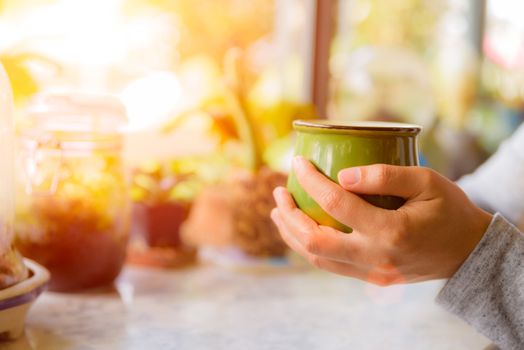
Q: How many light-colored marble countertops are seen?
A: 1